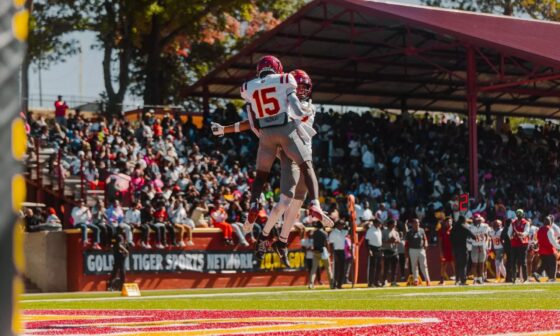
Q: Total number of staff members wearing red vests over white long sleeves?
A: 2